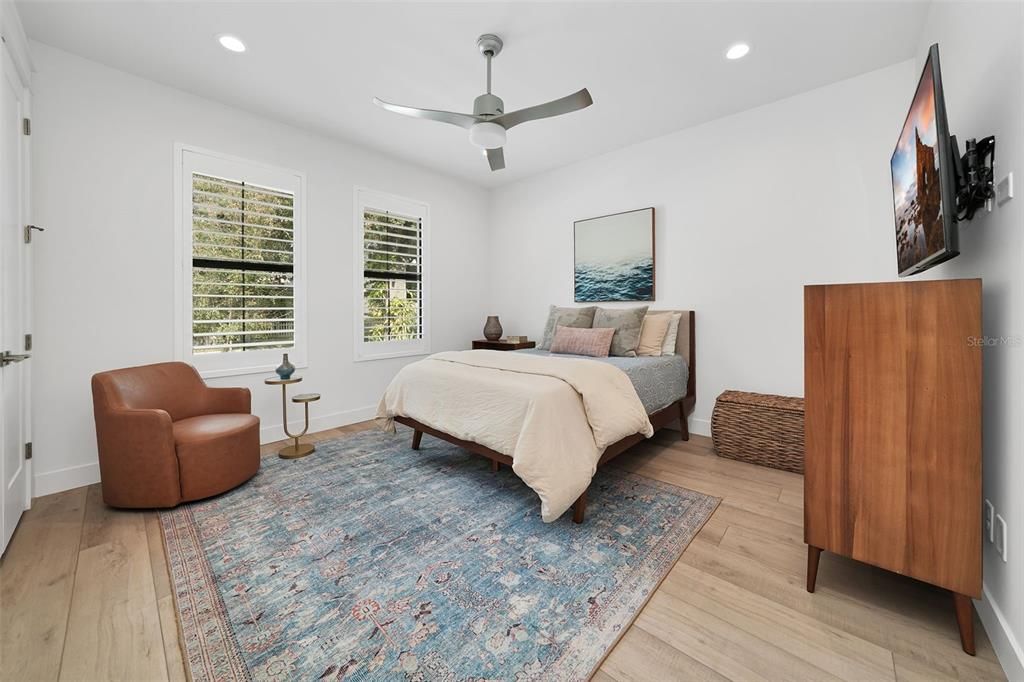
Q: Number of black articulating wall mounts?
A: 1